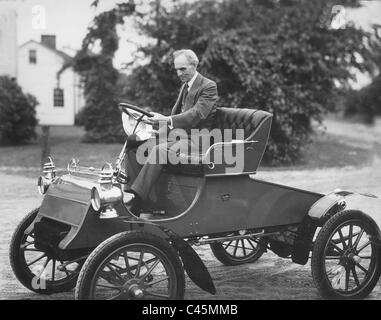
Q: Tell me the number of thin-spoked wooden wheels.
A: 4